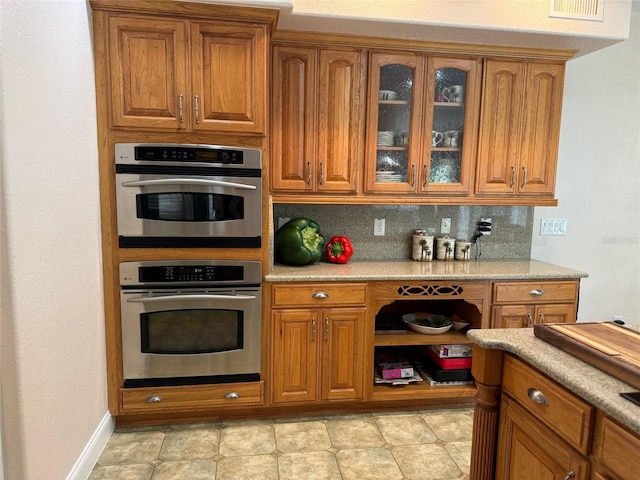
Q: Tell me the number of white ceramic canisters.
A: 3